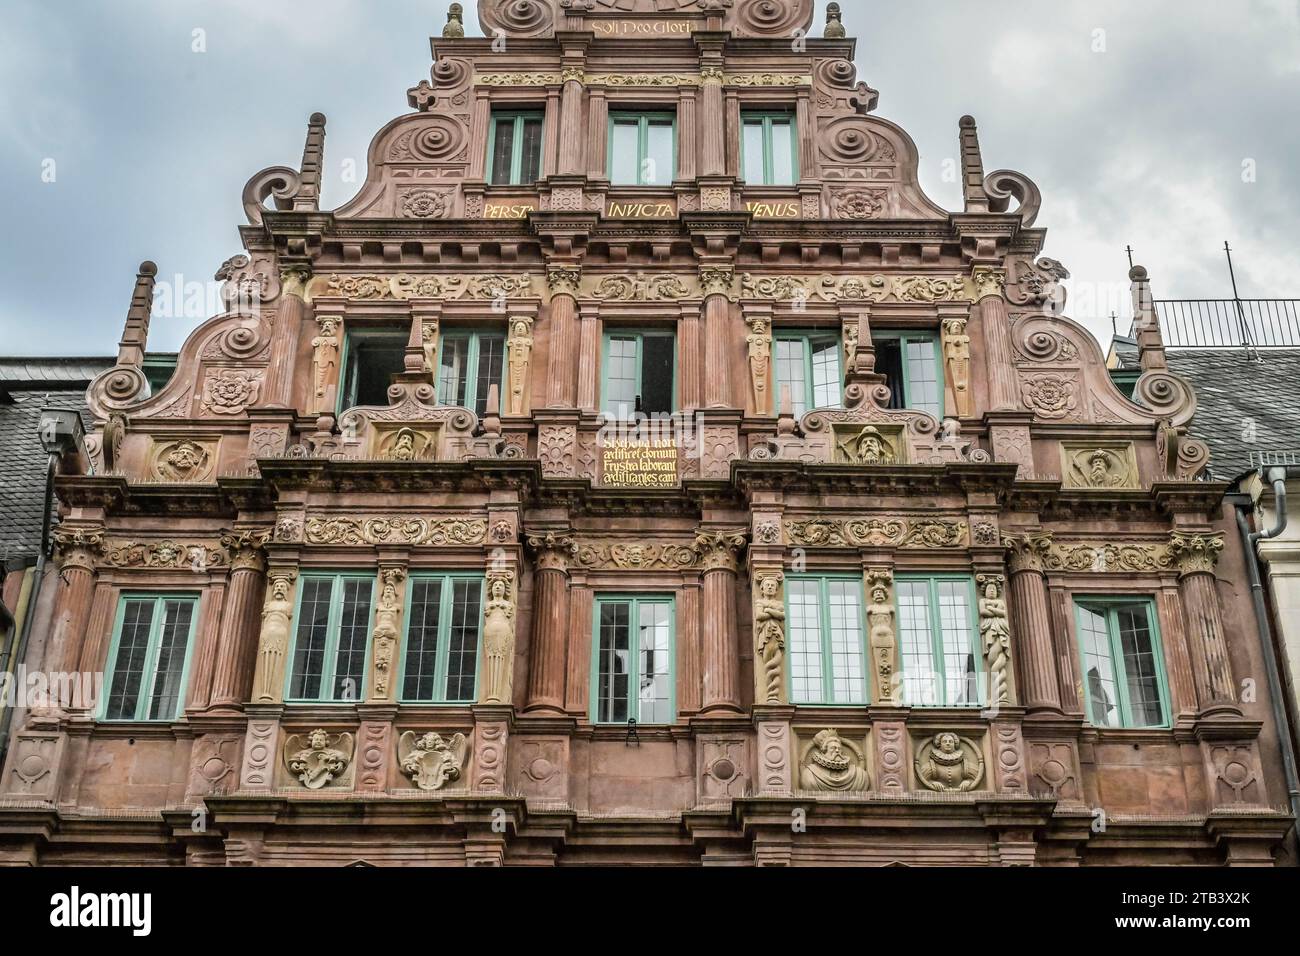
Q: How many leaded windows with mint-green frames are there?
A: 15